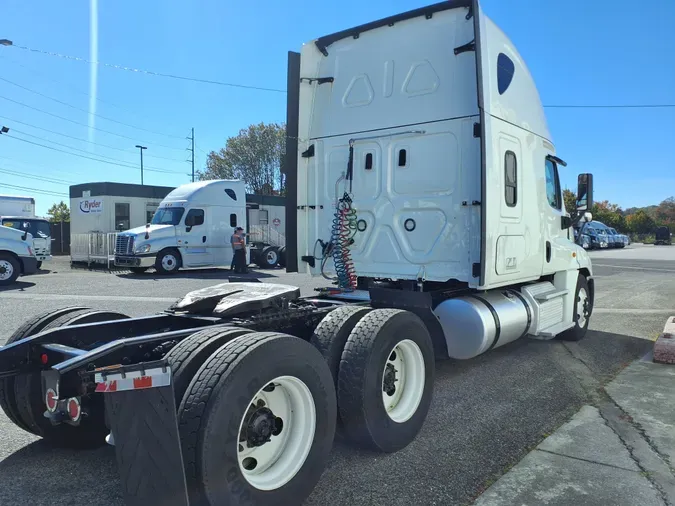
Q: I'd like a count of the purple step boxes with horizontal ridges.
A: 0